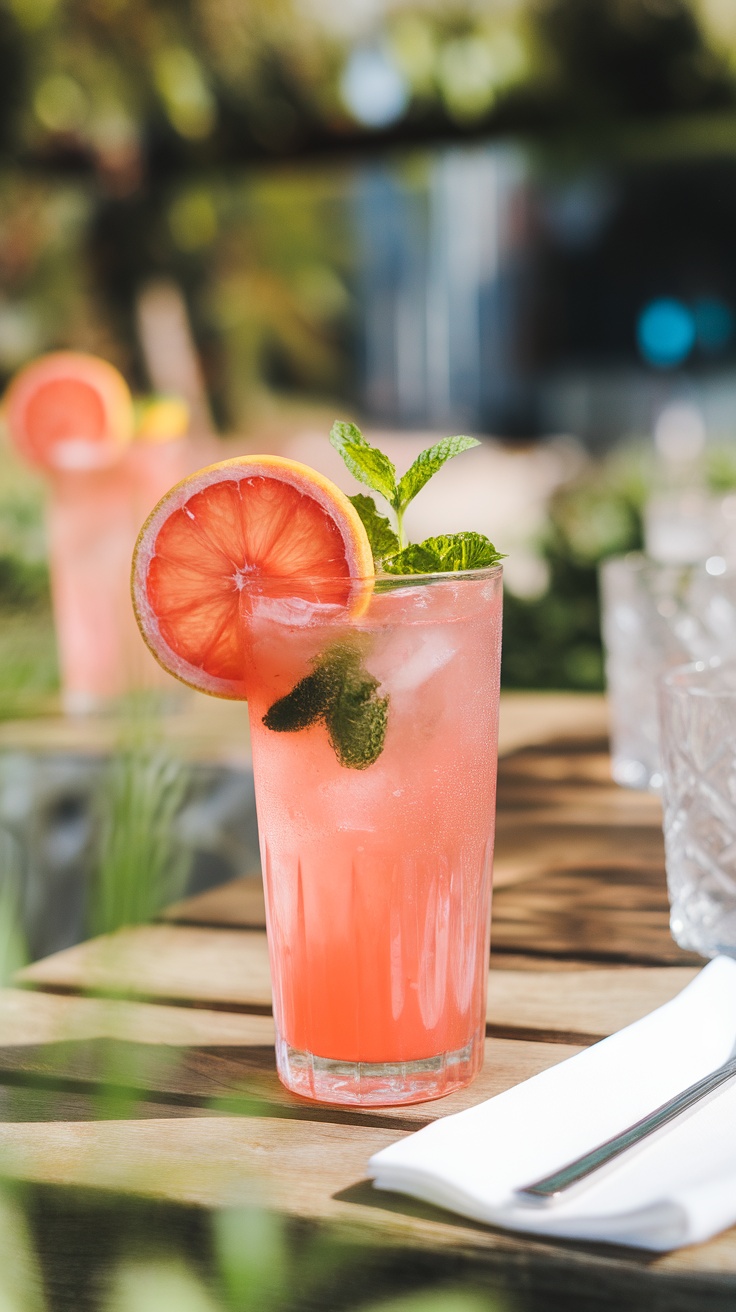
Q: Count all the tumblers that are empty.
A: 2